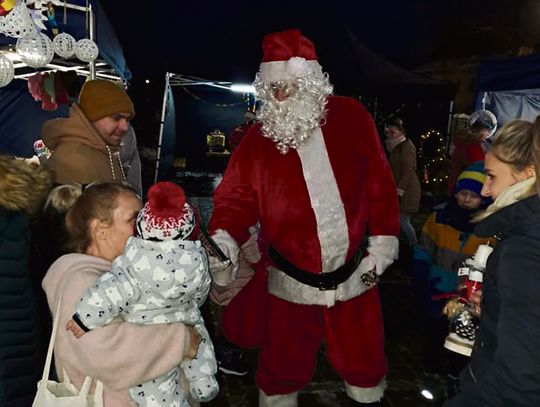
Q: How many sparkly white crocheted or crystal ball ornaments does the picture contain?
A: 4